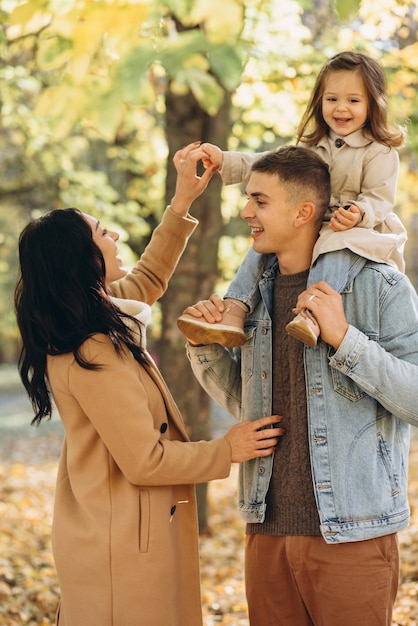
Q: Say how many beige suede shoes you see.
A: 2